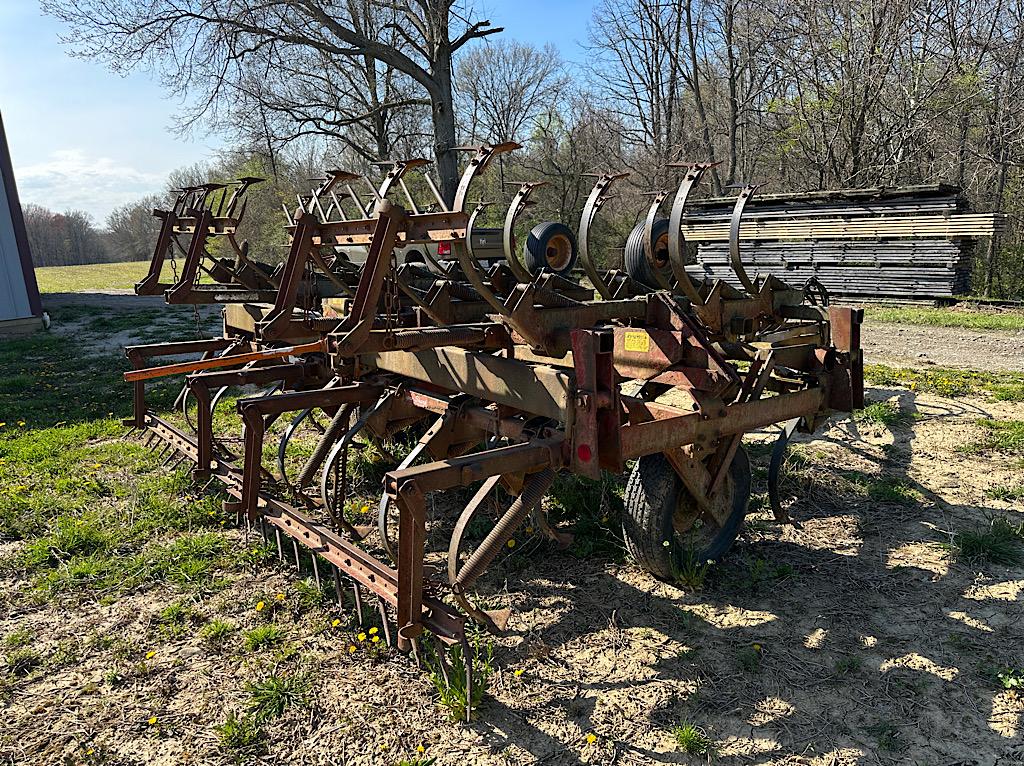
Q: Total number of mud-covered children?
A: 0